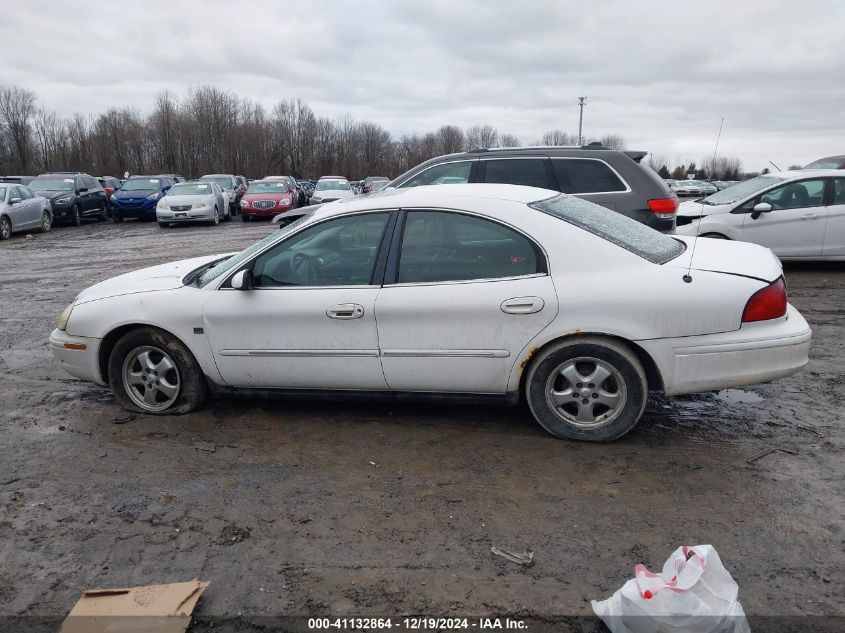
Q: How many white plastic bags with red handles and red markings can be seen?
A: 1